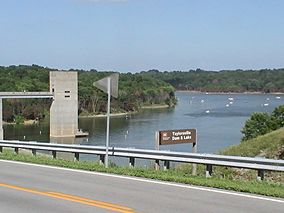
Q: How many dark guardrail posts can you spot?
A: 10